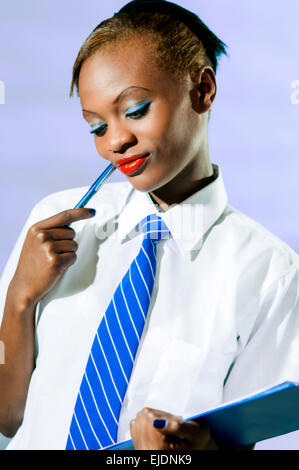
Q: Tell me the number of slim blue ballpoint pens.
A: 1